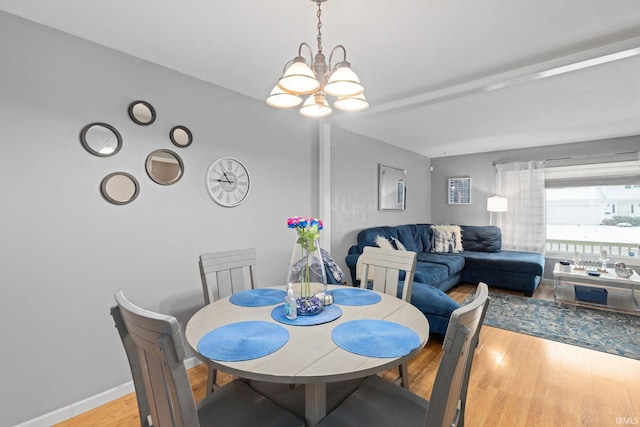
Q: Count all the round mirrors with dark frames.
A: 5